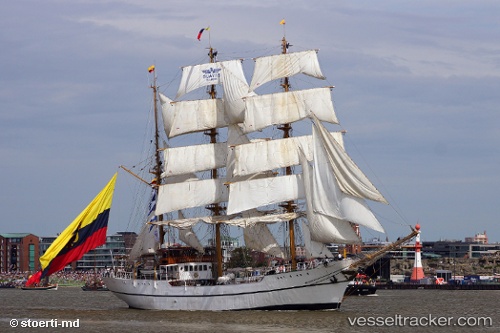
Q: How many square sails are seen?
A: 8